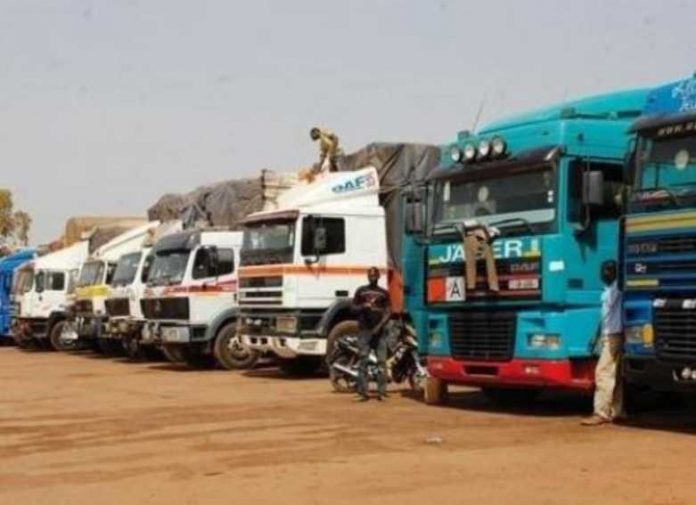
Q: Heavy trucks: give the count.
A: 8